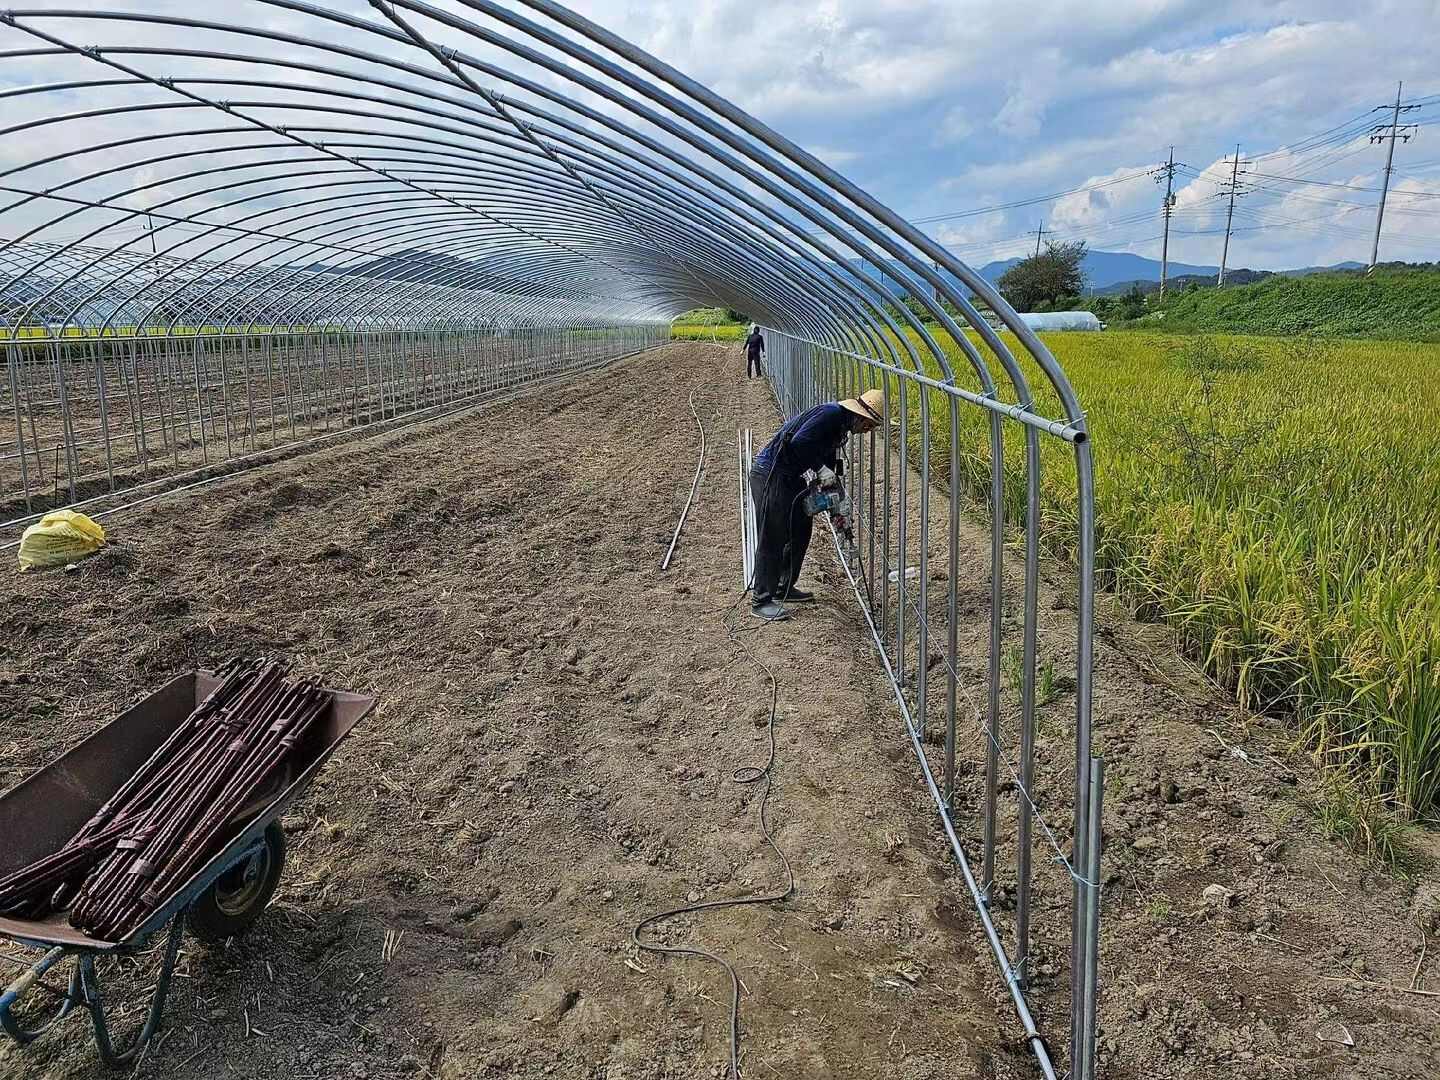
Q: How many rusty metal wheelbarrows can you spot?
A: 1